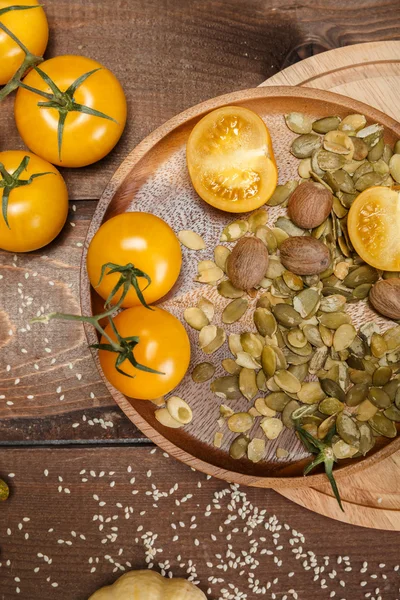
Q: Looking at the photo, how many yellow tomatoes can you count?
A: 7